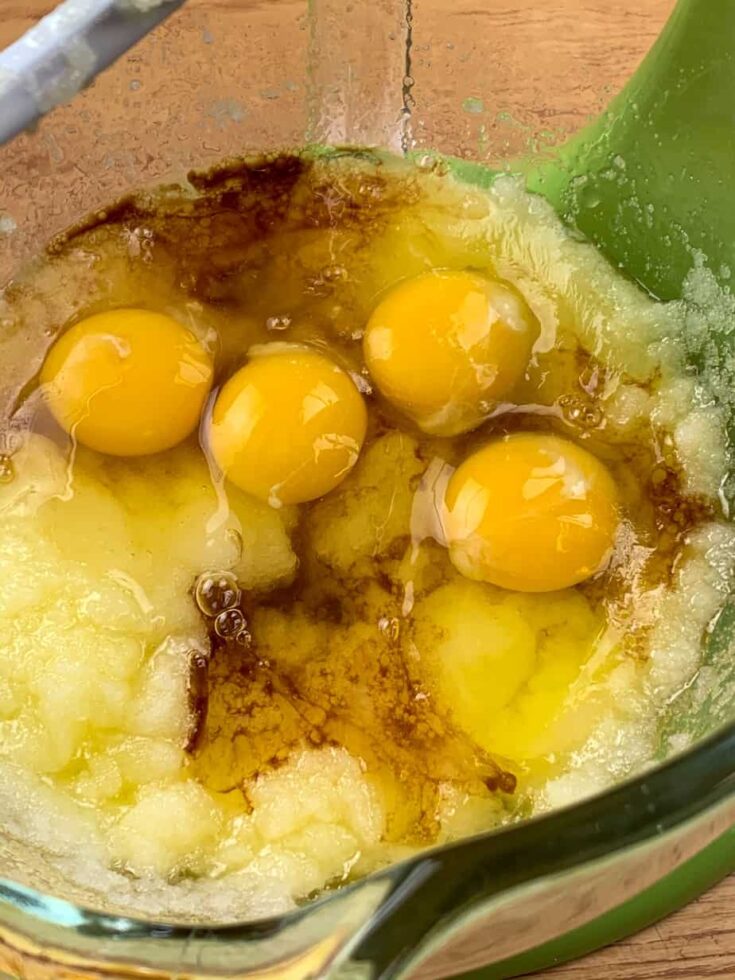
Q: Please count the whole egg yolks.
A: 4